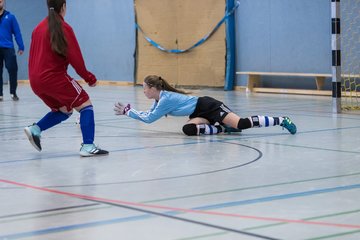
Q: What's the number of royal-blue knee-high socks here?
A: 2